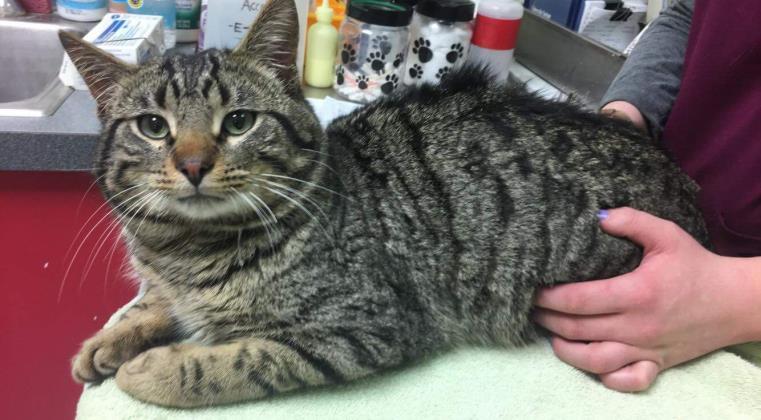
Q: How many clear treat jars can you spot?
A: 2